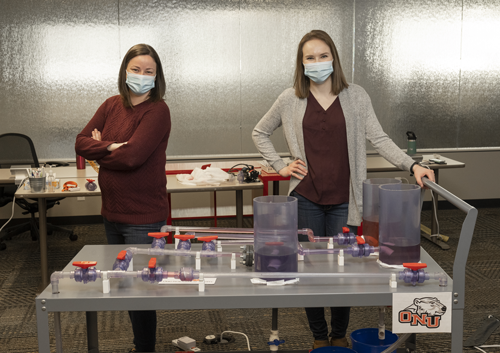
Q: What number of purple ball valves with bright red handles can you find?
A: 9